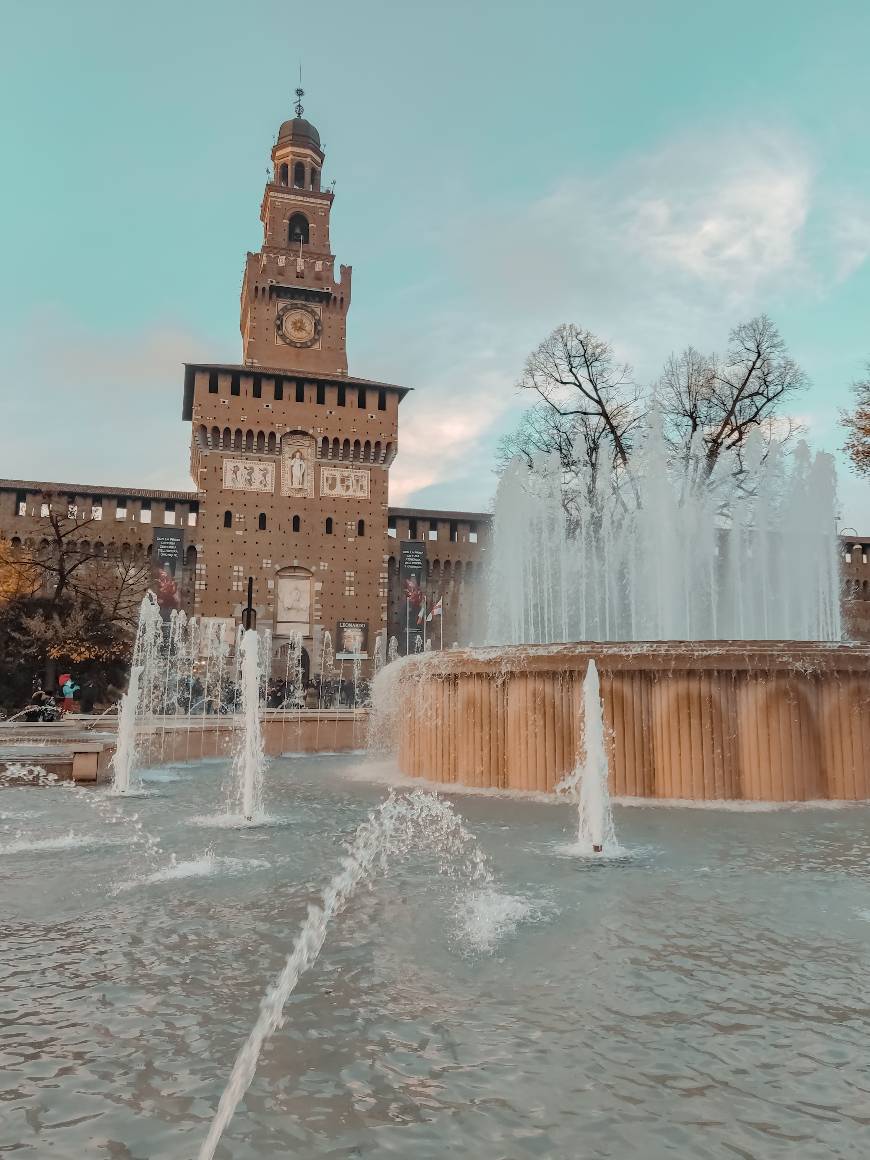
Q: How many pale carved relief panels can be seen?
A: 4